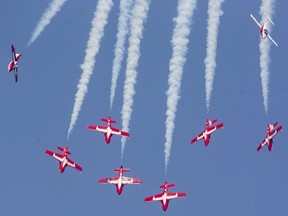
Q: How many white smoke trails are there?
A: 7